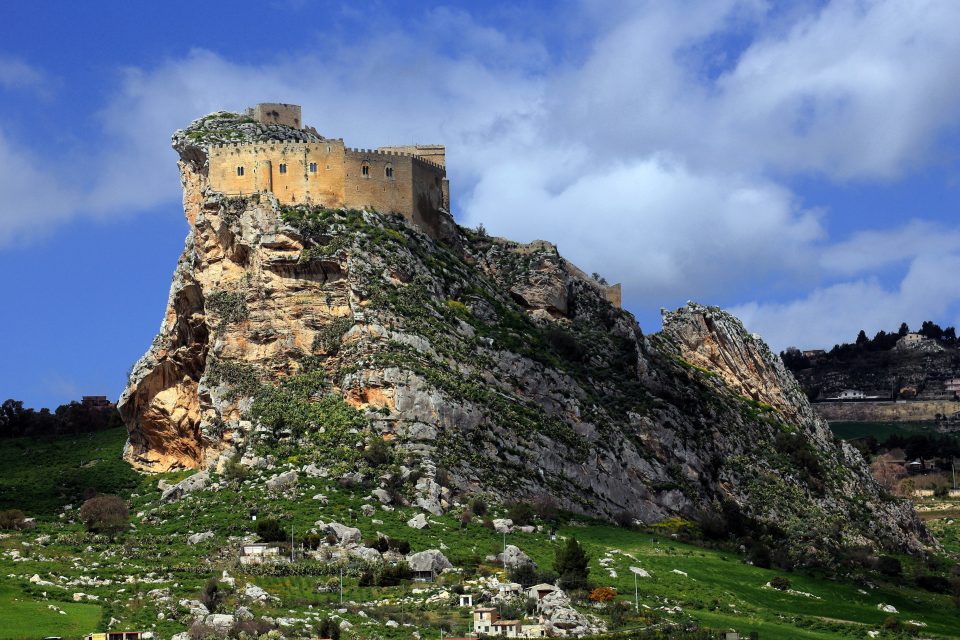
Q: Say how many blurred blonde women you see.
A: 0